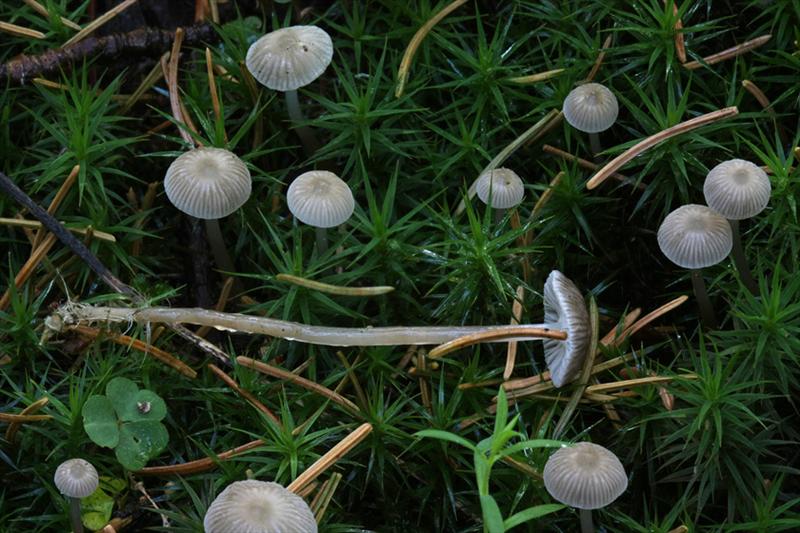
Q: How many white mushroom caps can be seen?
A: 11